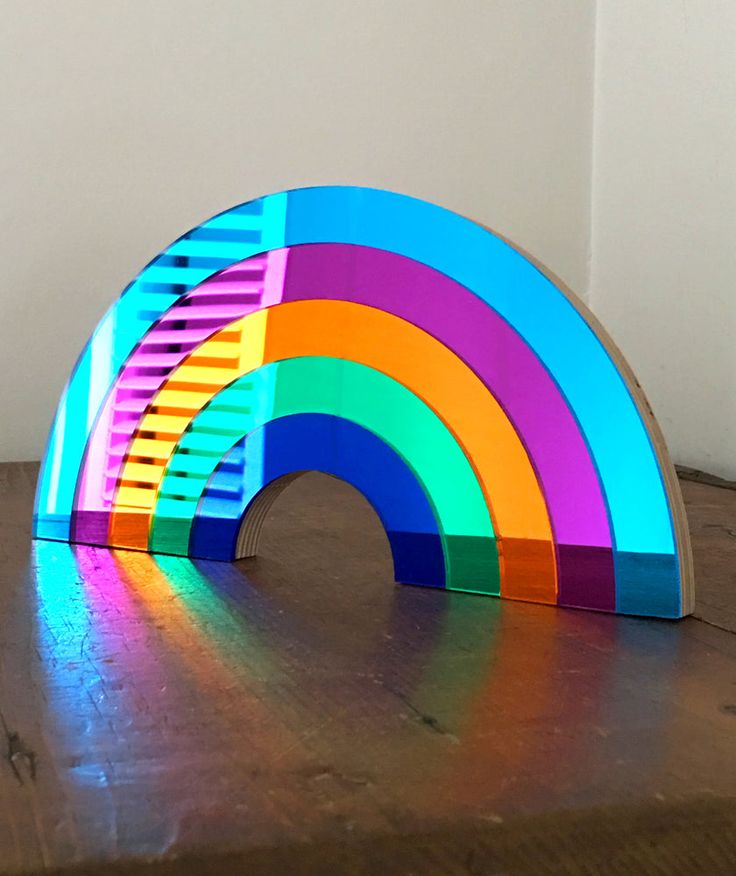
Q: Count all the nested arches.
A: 5